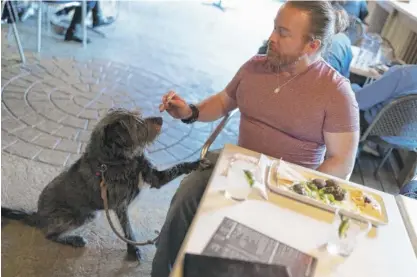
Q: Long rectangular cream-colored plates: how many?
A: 1